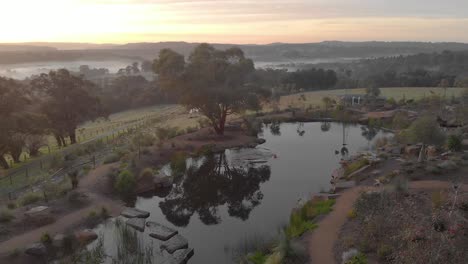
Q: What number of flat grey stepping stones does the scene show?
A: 5